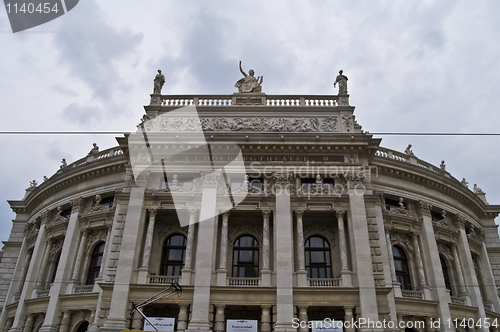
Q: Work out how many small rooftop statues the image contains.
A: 8